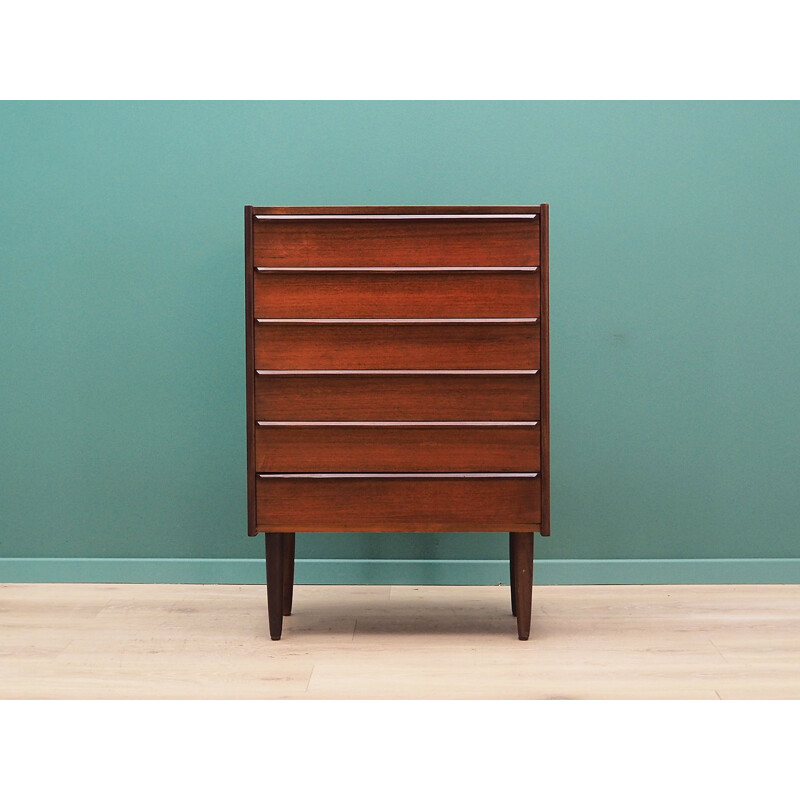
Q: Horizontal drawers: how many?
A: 6